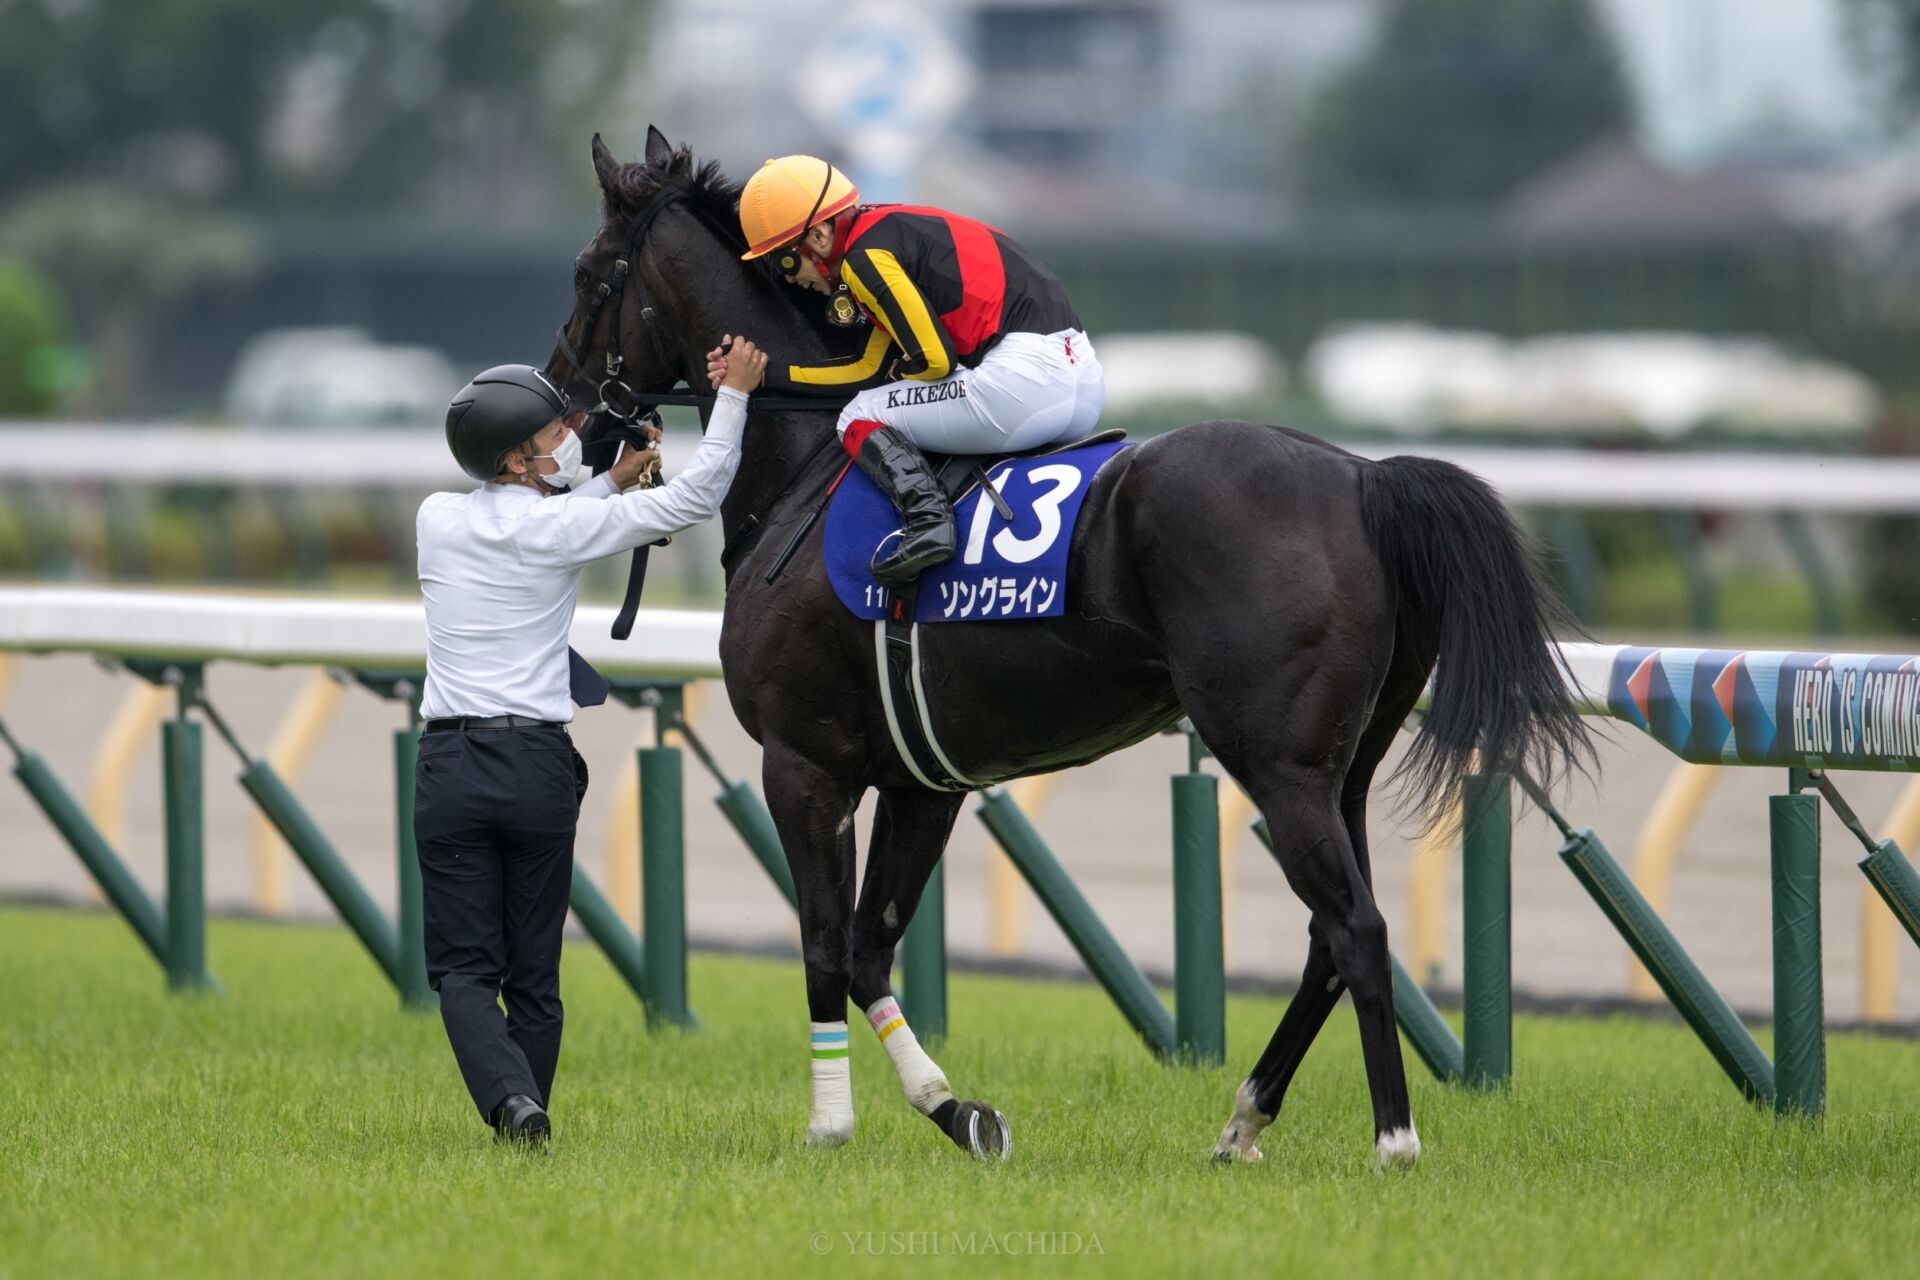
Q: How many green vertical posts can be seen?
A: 7